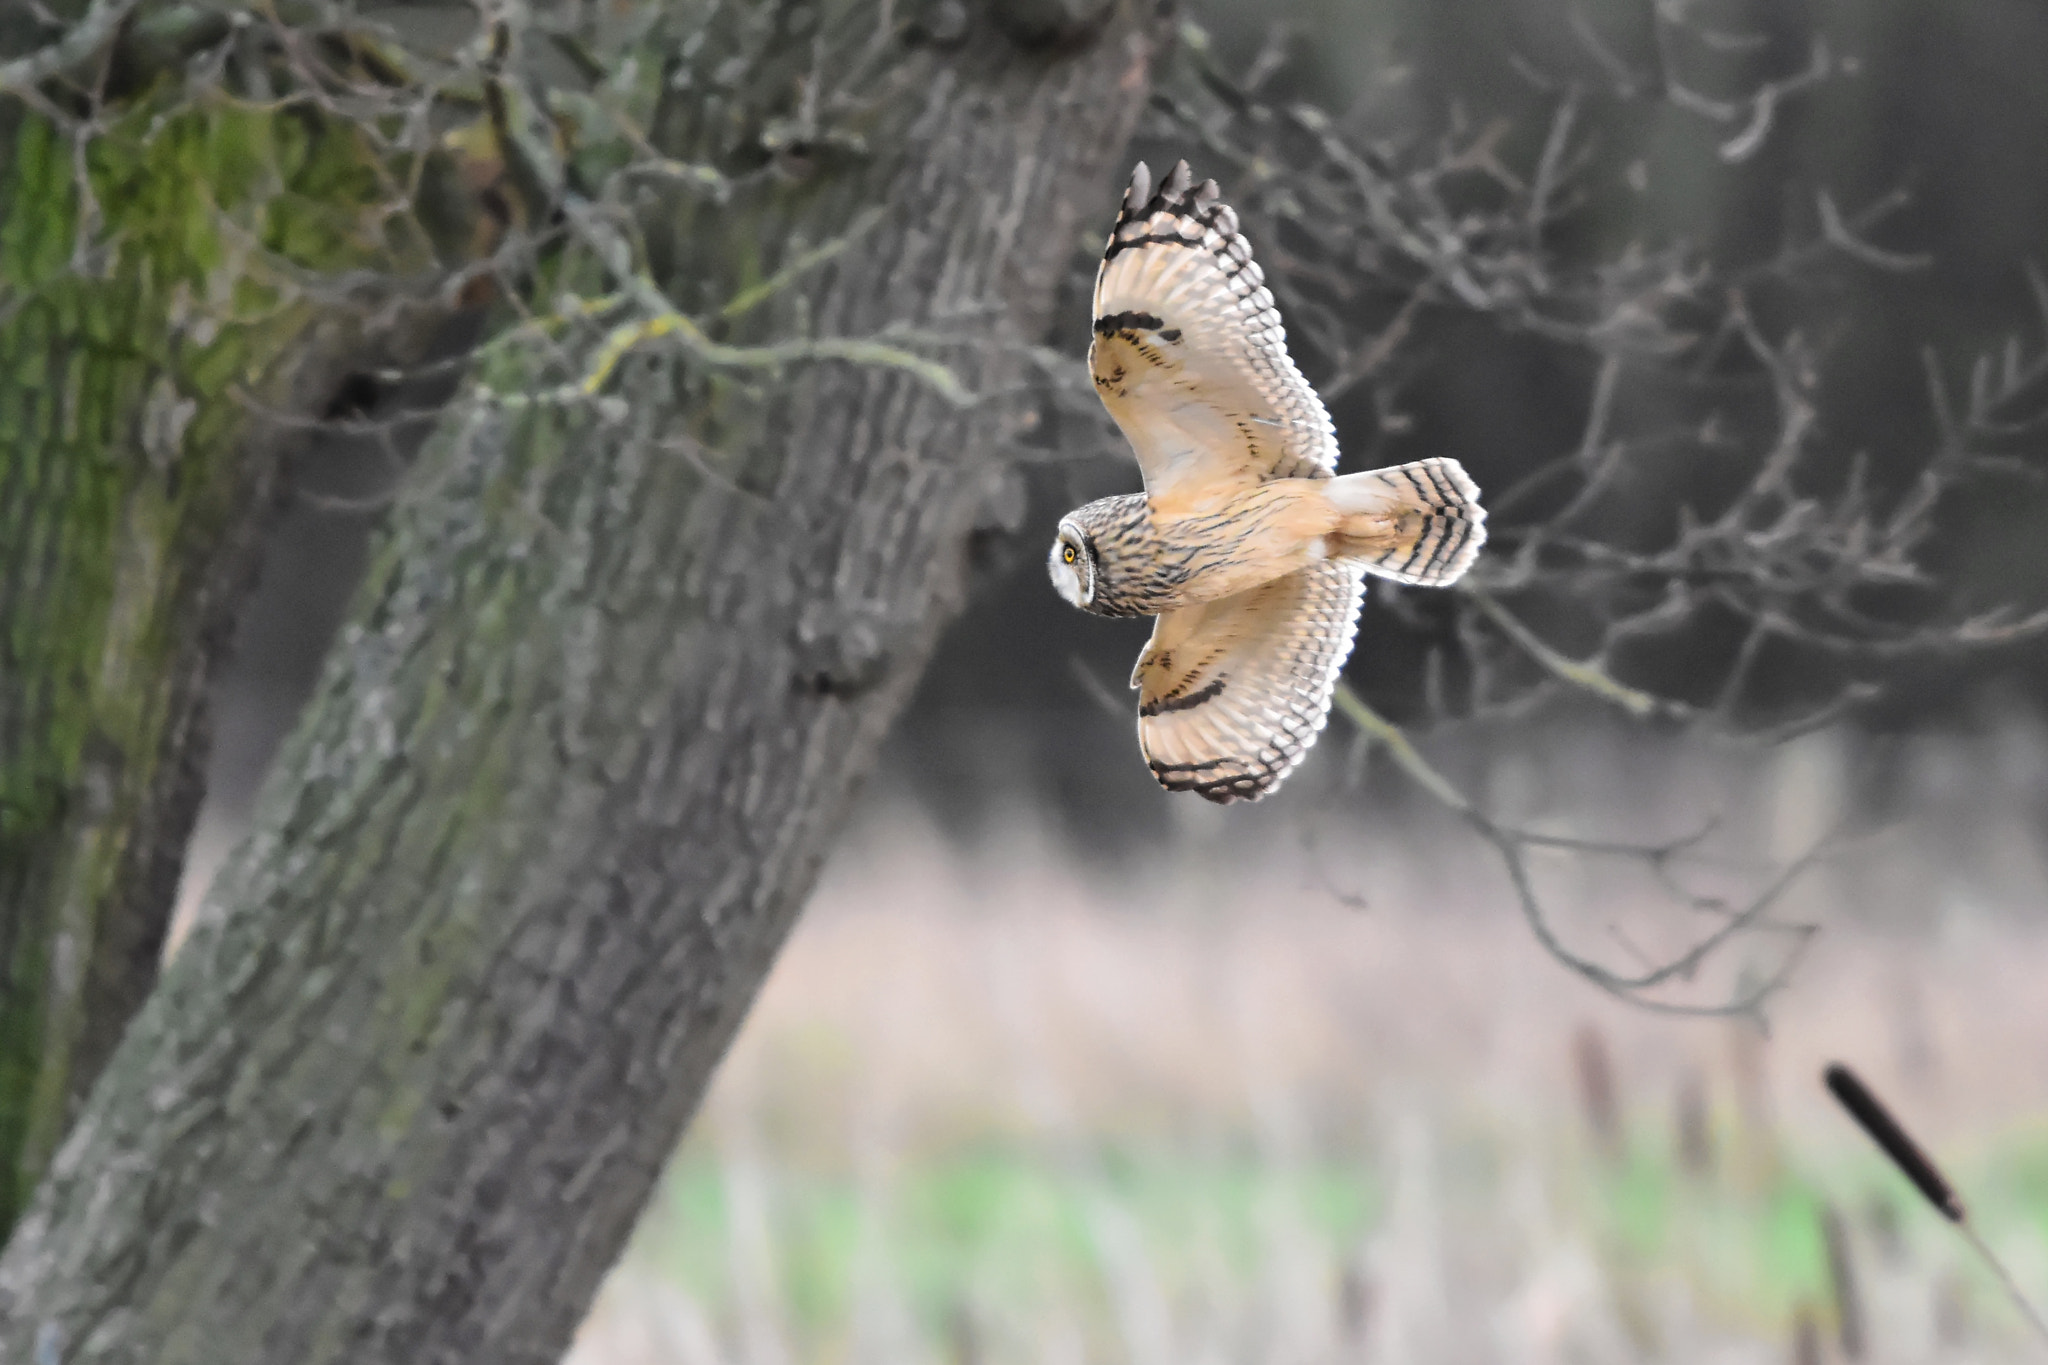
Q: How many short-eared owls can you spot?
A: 1